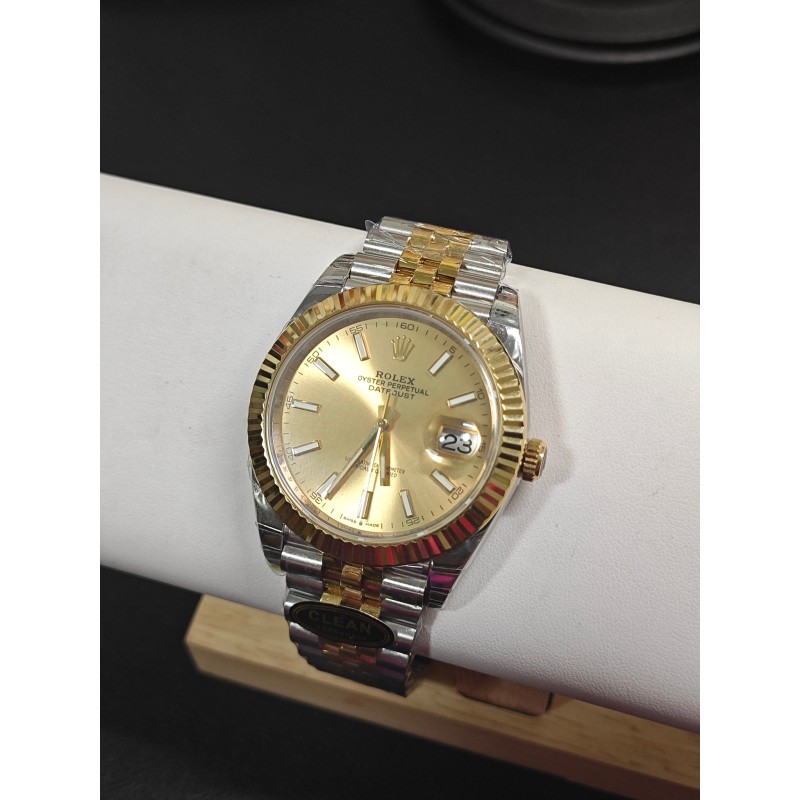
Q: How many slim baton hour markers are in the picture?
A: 10